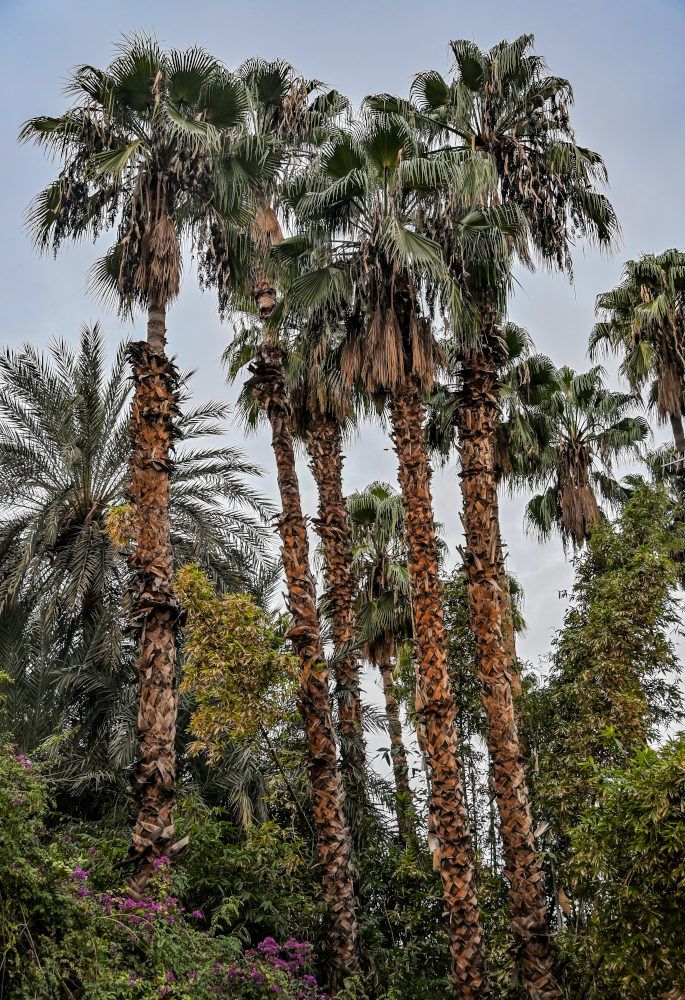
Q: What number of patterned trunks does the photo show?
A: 5